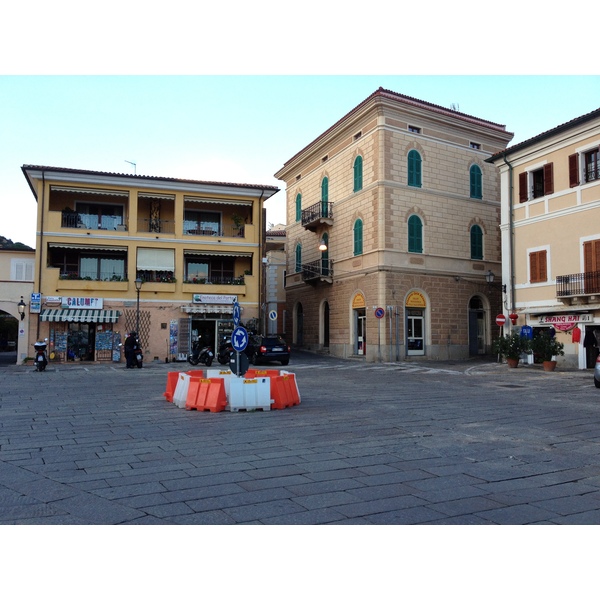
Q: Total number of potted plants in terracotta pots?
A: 2